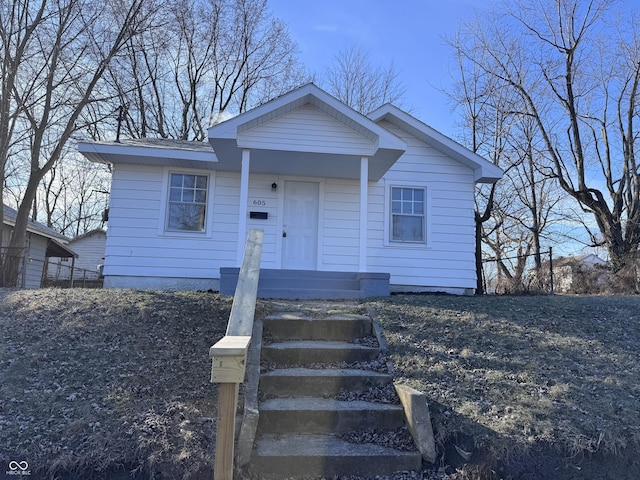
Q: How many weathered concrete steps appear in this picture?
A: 5